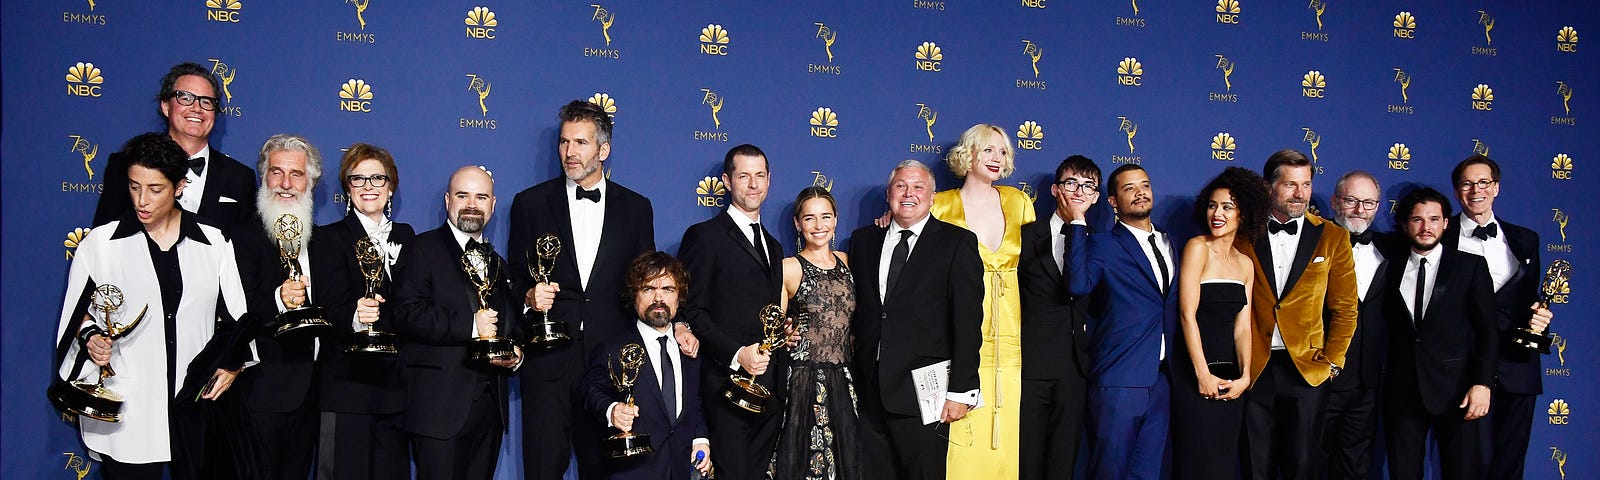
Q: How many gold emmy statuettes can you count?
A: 8